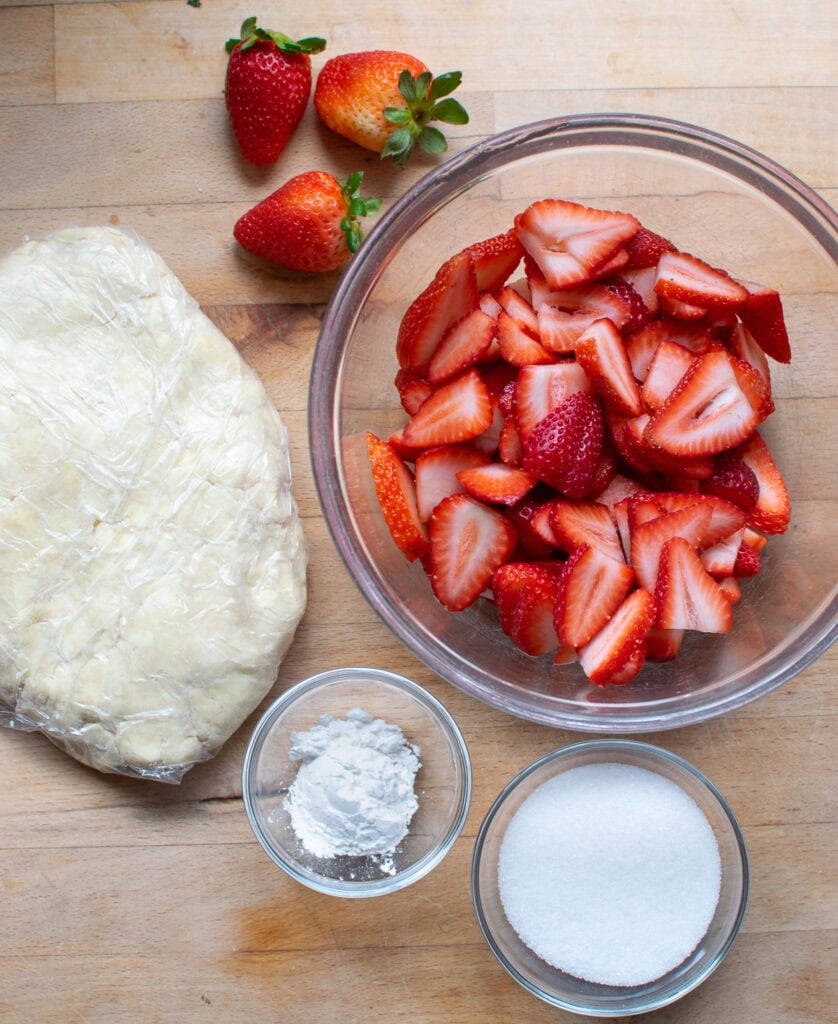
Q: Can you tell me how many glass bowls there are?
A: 3